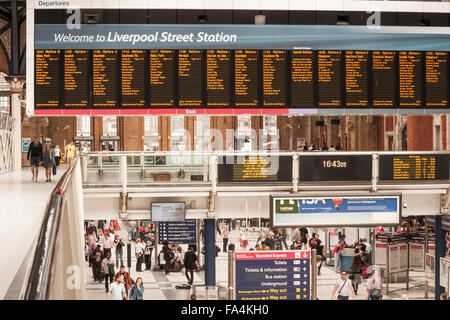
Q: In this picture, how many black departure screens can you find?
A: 15